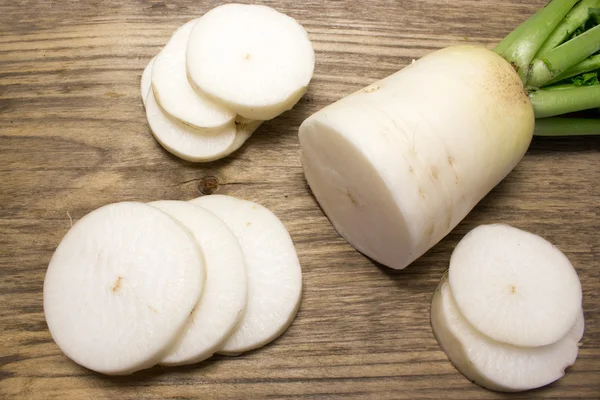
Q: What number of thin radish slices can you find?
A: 9